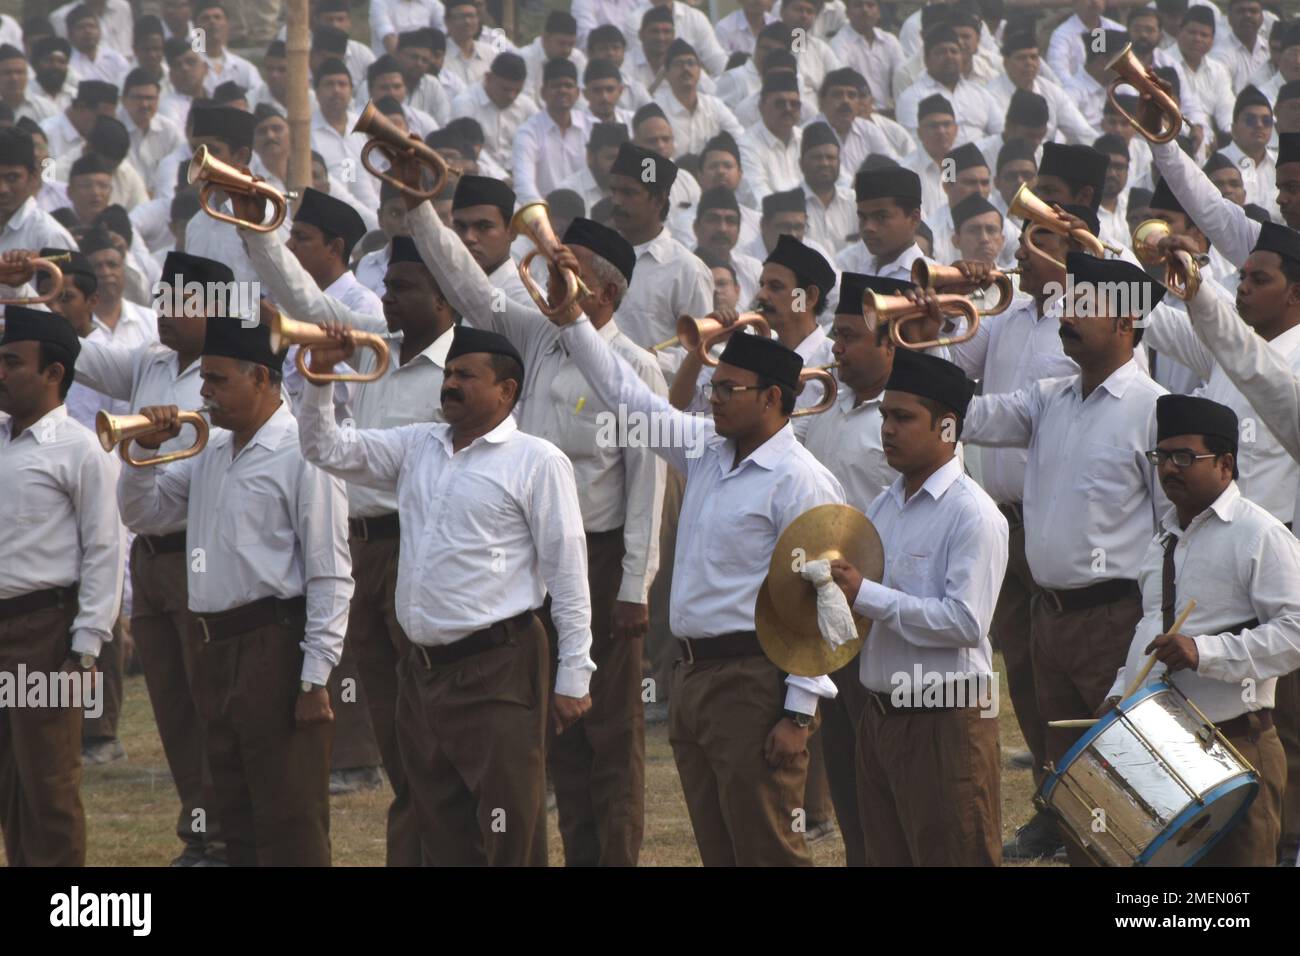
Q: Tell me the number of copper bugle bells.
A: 11